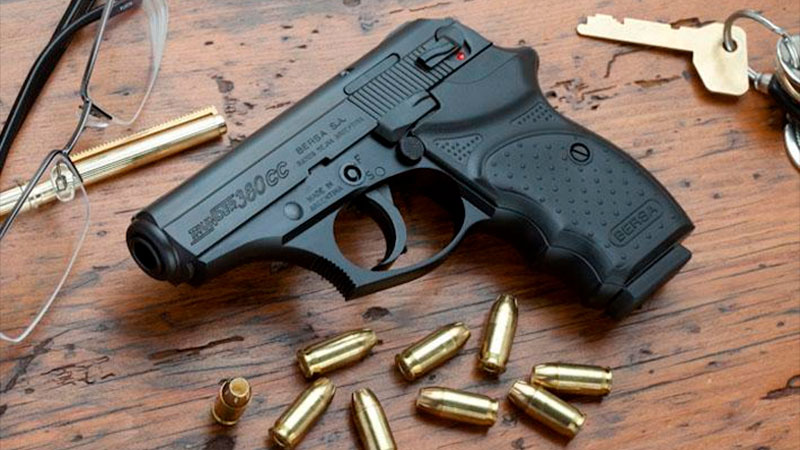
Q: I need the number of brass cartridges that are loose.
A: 9